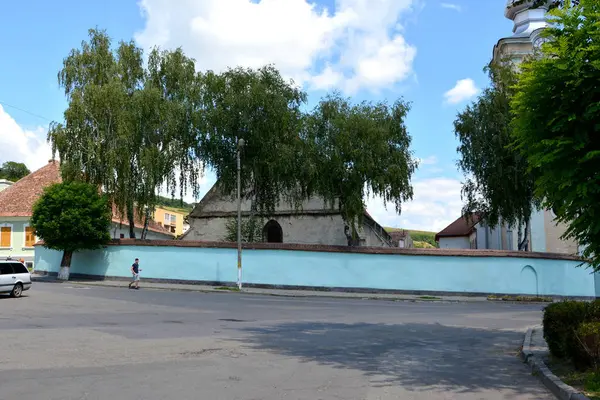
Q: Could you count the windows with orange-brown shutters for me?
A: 2